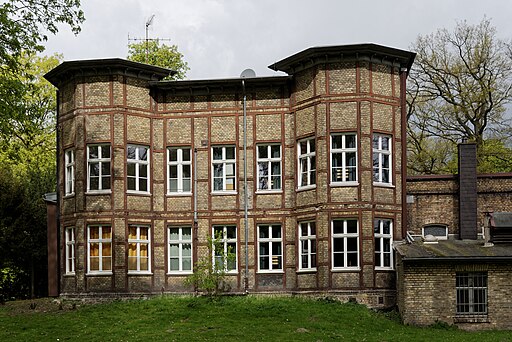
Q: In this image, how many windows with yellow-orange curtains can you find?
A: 2